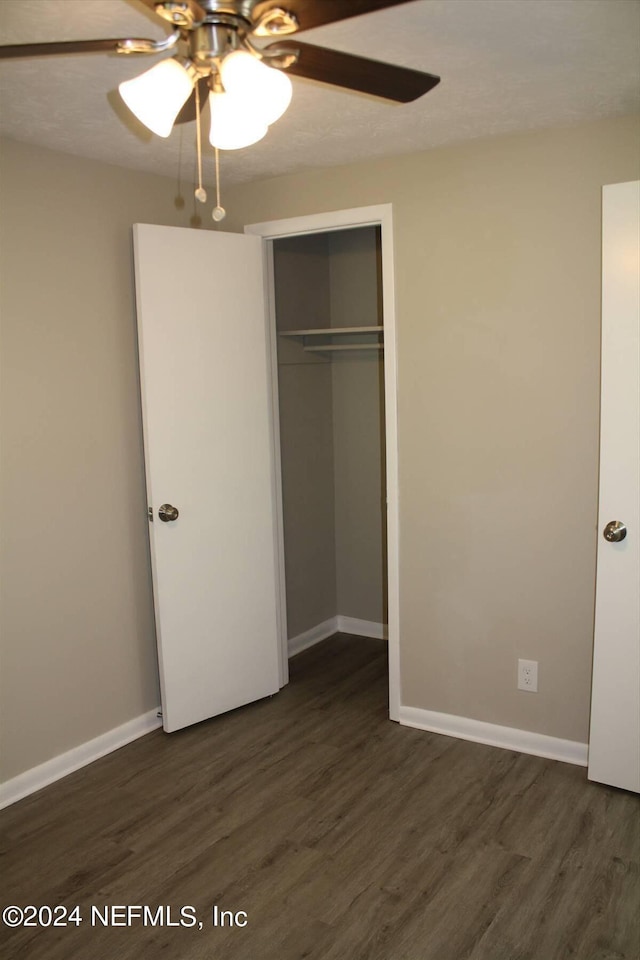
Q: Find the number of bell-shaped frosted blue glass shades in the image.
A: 0